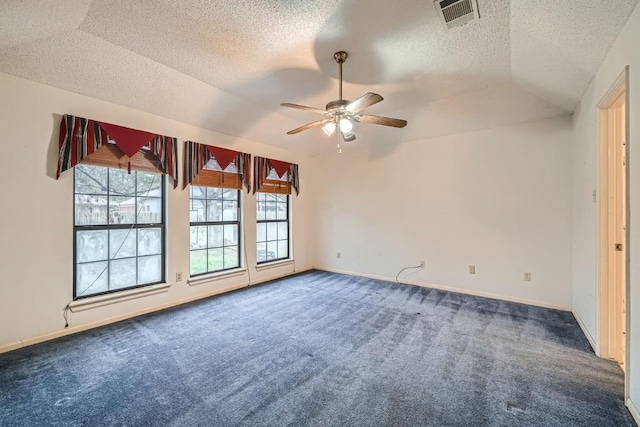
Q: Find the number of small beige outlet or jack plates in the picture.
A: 5